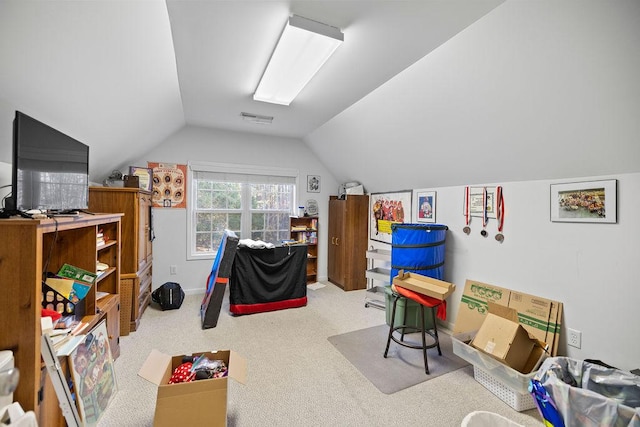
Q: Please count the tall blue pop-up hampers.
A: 1